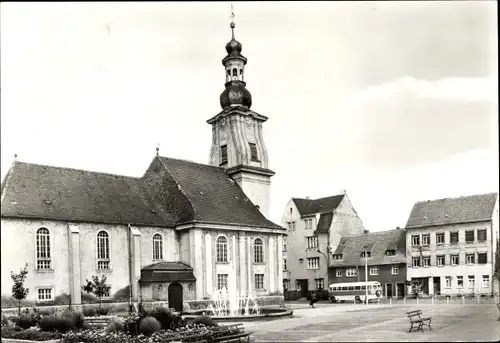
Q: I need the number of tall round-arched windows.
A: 5